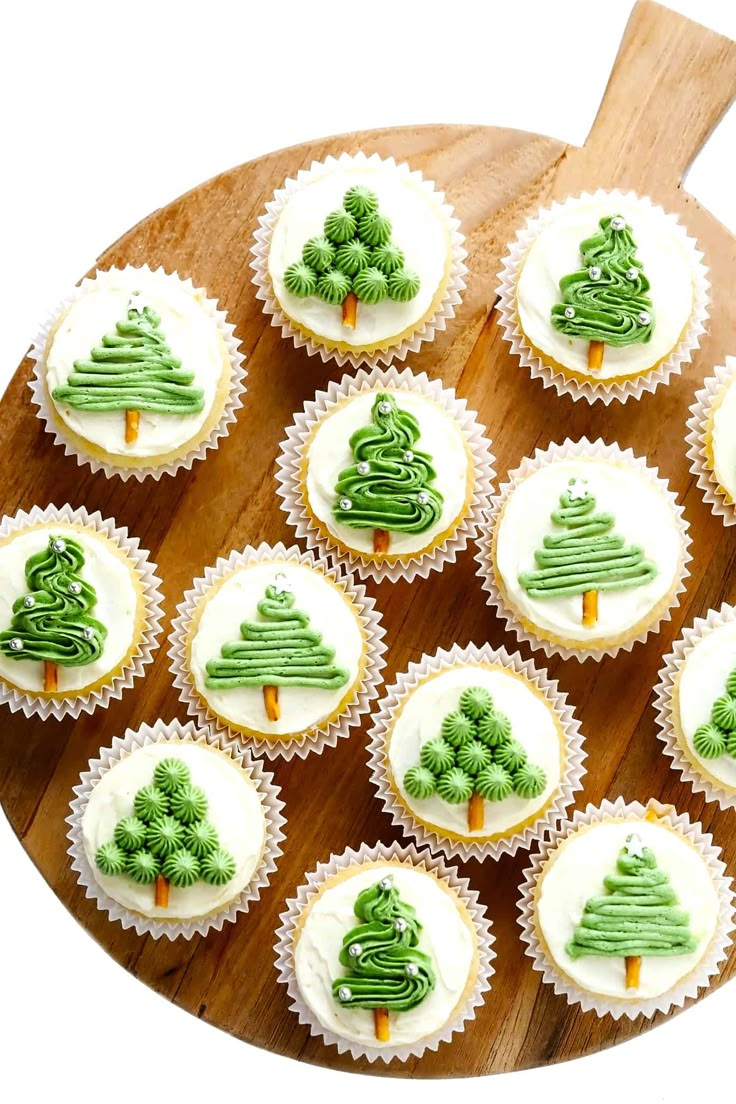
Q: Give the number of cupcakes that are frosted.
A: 13